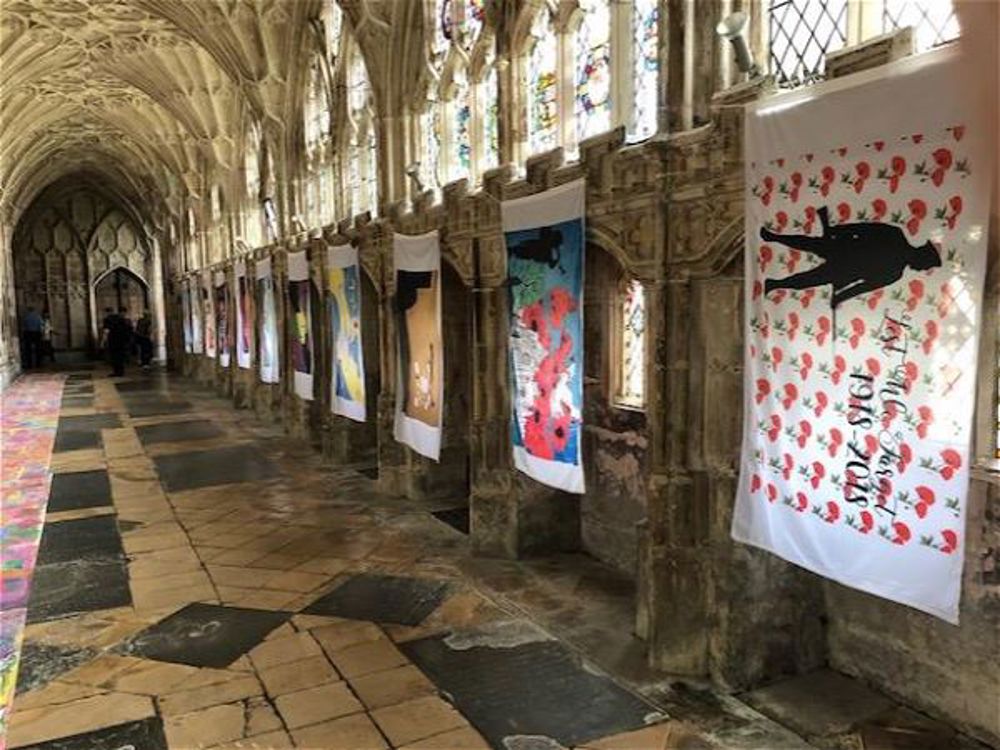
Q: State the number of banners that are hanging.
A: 11